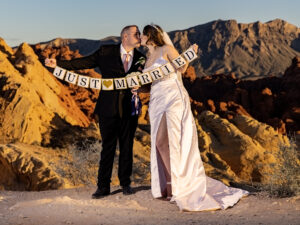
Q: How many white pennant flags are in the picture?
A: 12